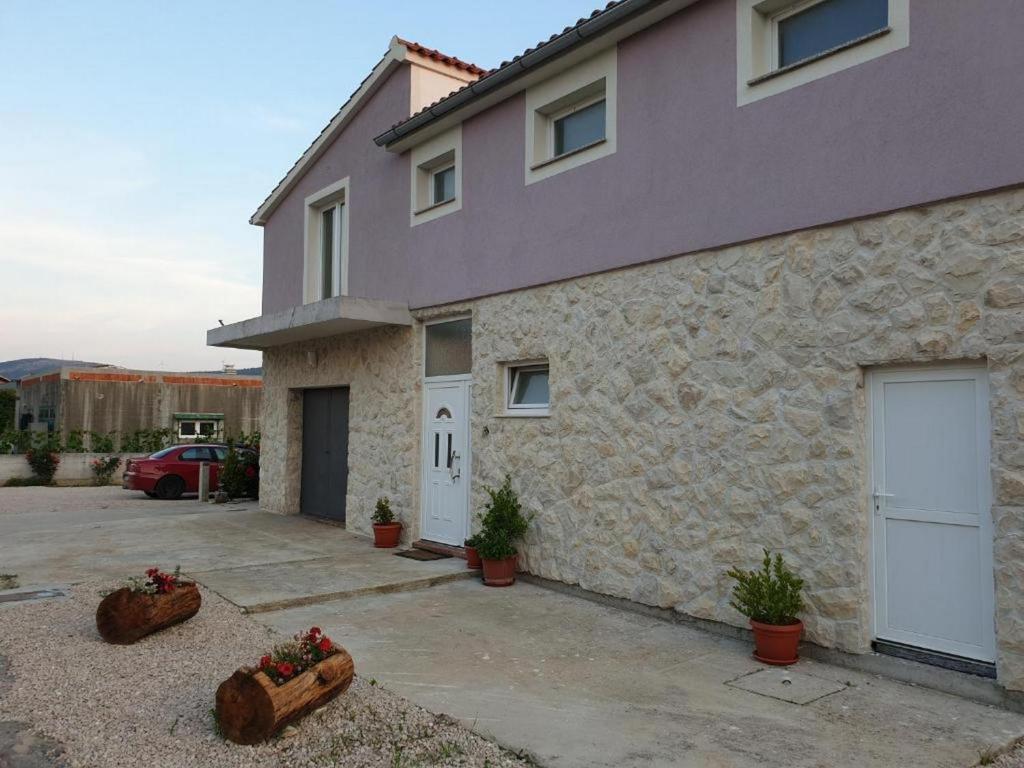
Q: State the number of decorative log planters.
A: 2